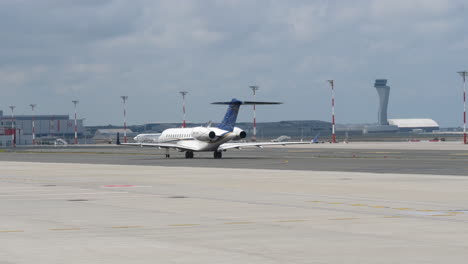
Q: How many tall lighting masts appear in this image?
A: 8